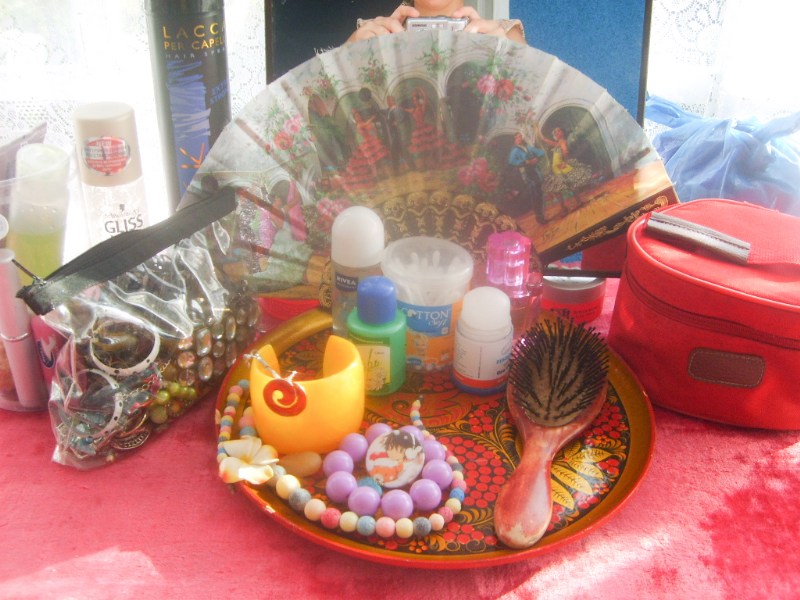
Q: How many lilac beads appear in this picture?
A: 10